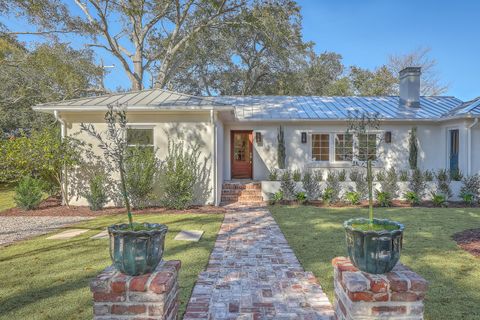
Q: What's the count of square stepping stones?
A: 3